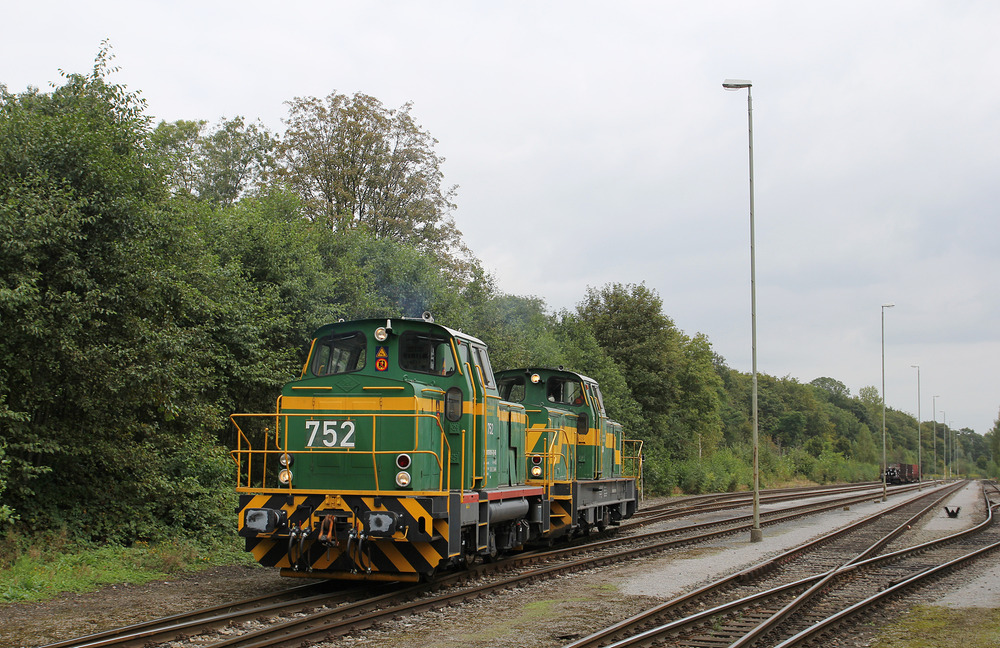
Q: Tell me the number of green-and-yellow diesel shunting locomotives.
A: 2